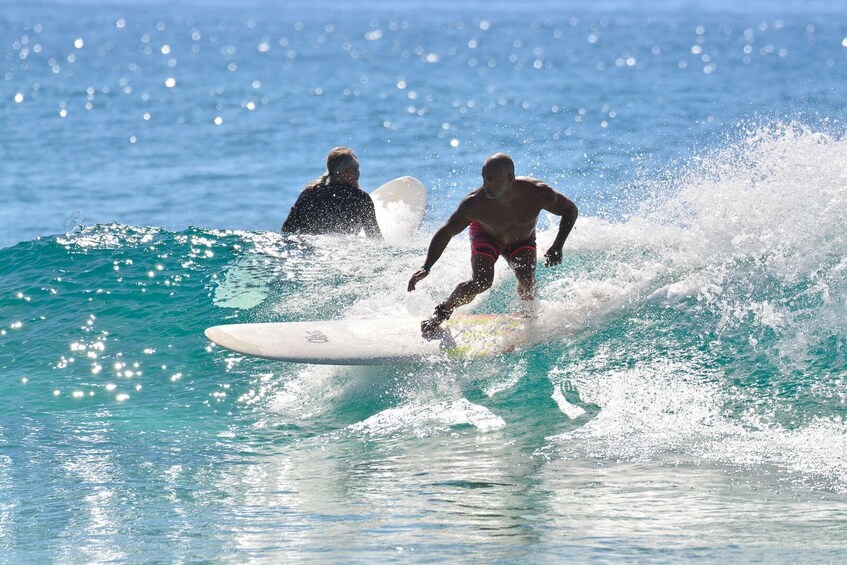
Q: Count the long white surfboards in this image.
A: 2